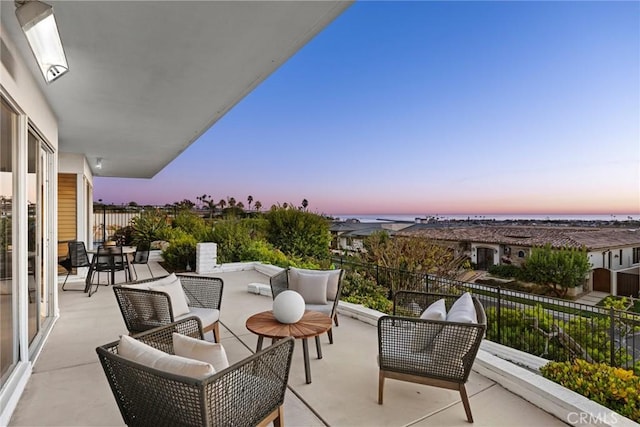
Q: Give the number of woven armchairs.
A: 4